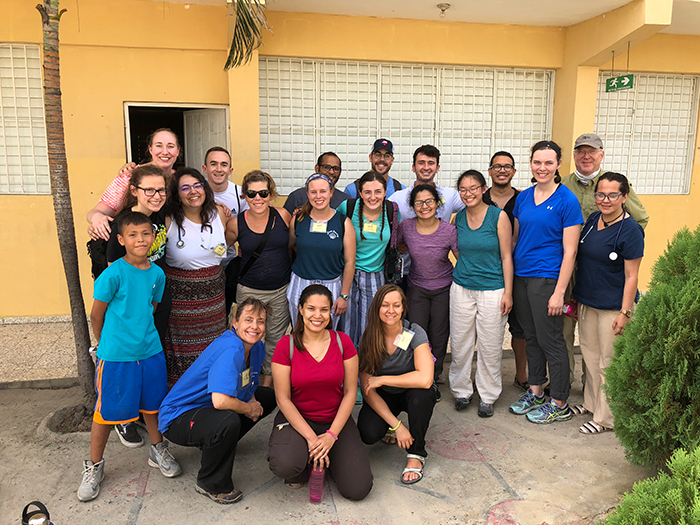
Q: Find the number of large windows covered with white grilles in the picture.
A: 3